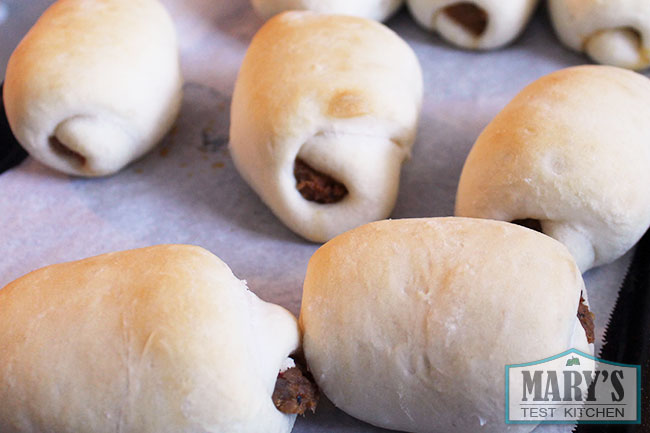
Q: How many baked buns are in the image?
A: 8